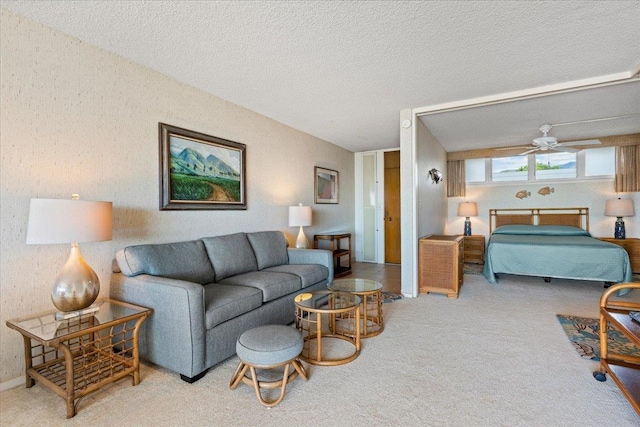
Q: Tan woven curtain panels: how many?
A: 2